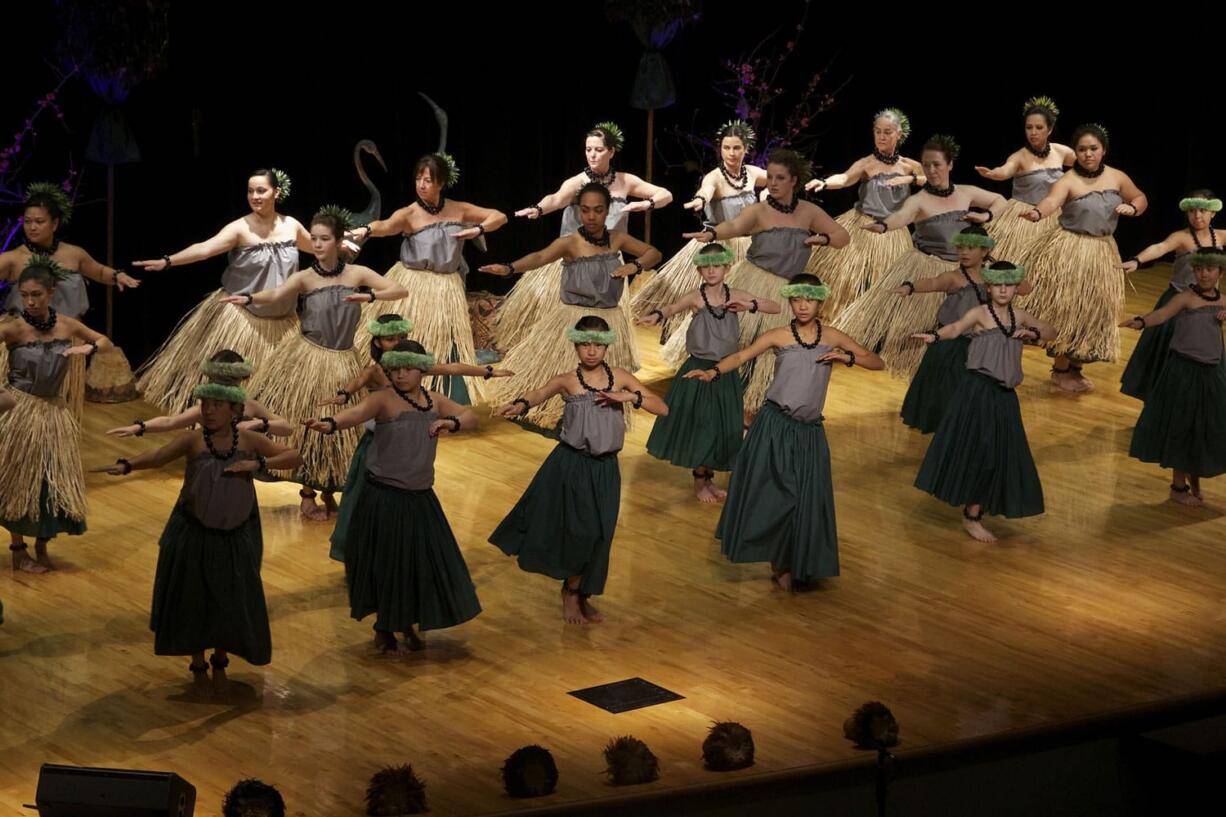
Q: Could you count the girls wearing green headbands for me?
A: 11